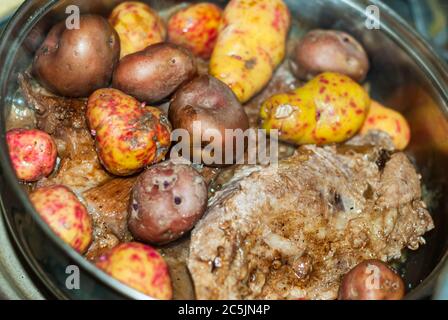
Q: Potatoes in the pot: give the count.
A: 15